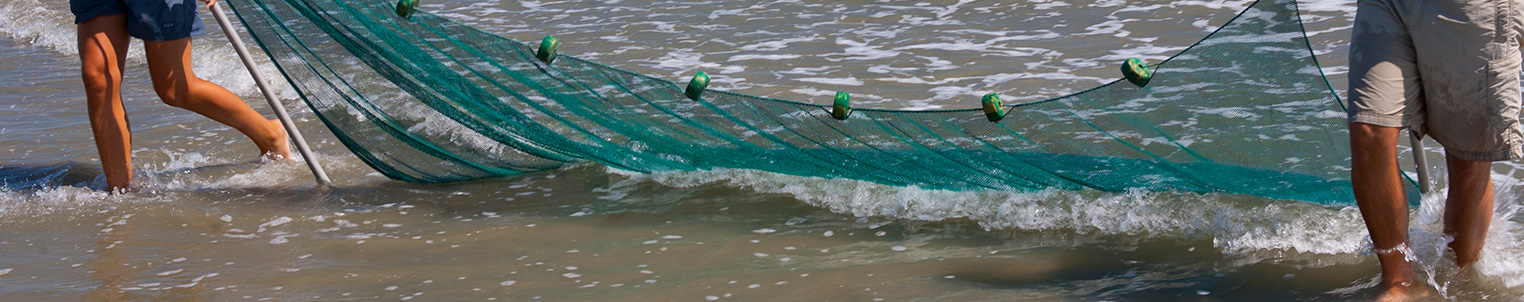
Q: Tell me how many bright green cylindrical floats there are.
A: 6